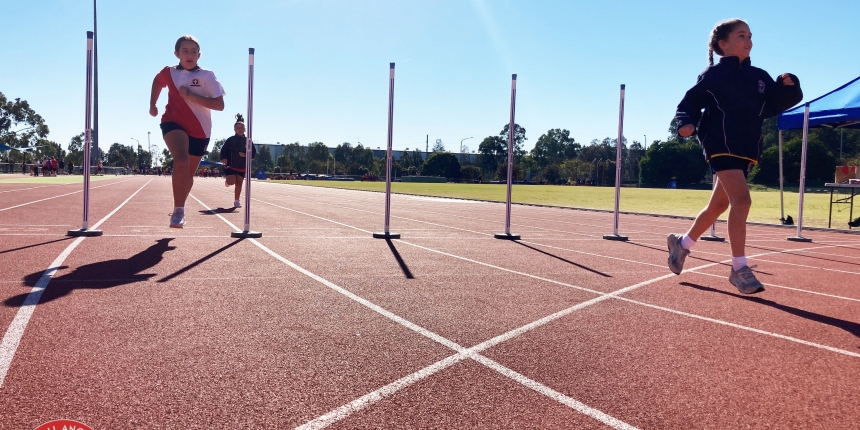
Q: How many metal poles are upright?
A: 7